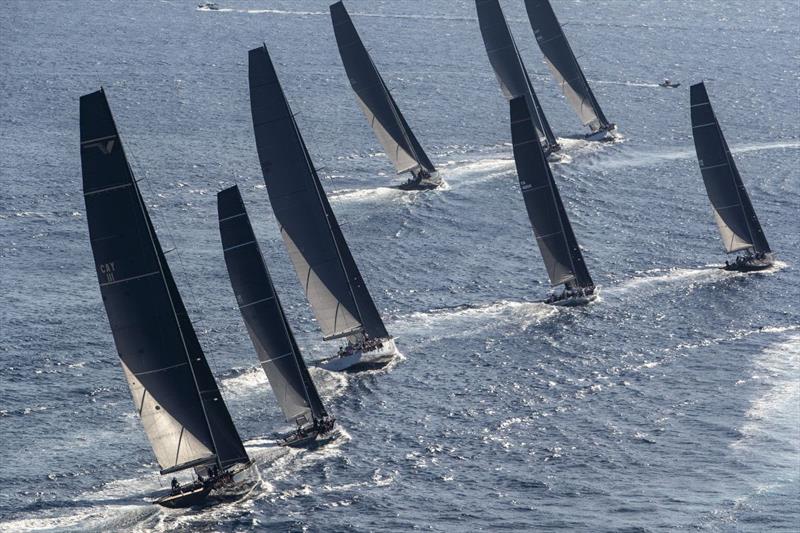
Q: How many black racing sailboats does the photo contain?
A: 8